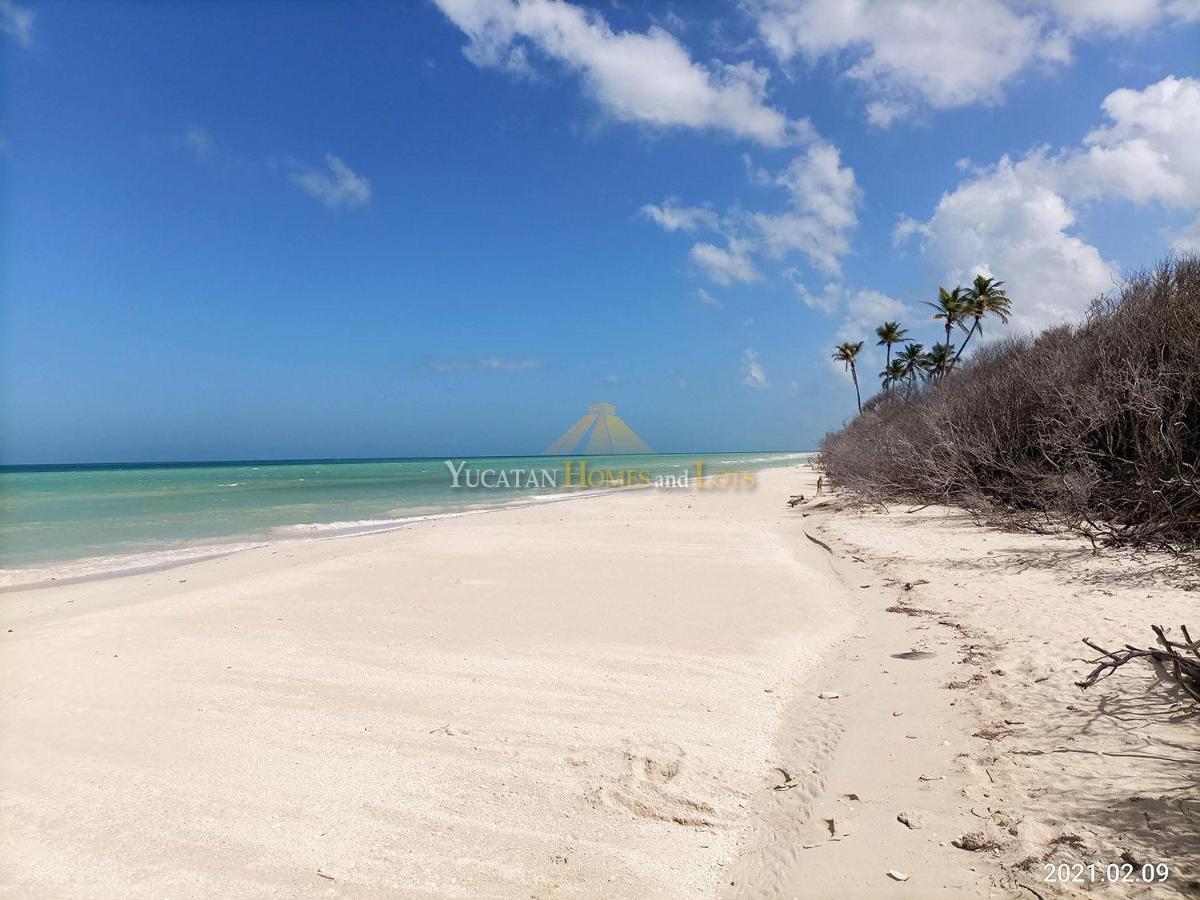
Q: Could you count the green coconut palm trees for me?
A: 7